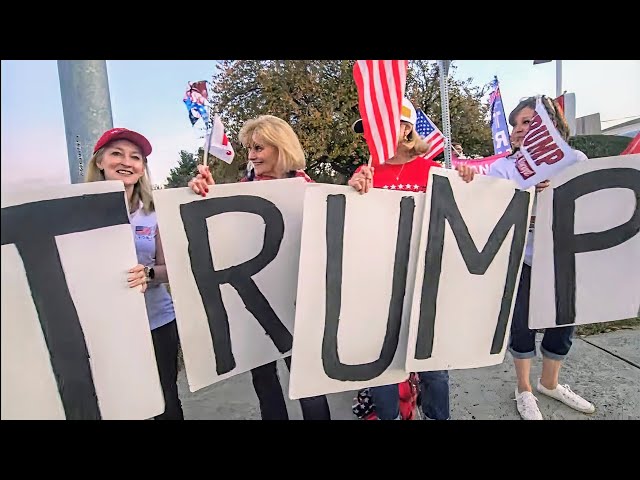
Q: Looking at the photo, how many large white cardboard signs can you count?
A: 5